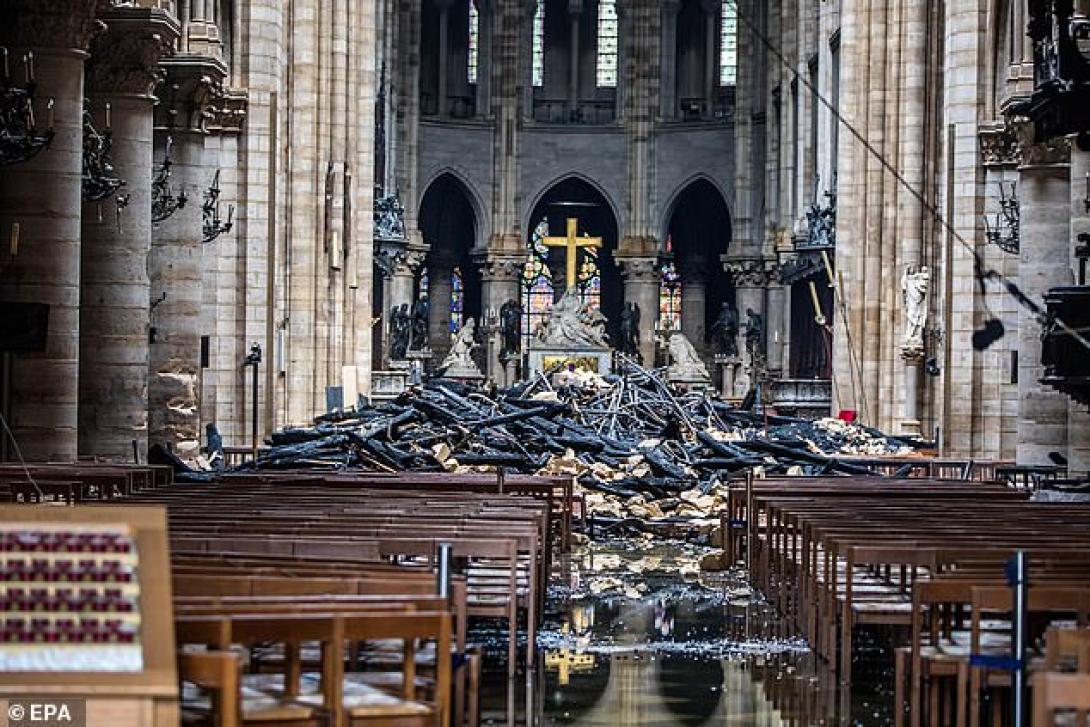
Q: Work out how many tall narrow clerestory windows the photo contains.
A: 4